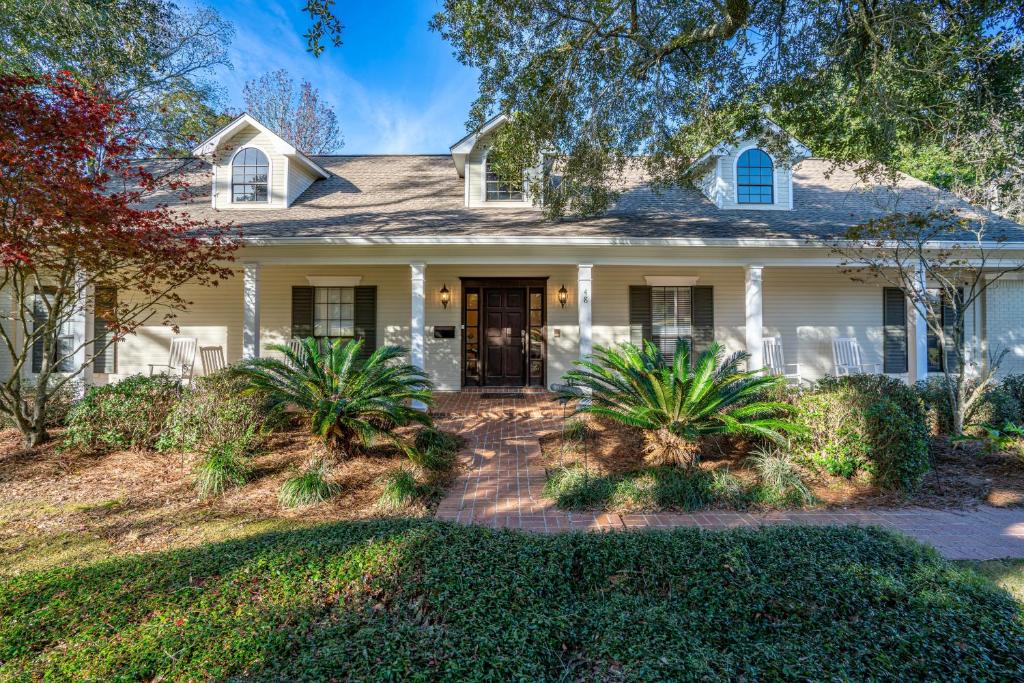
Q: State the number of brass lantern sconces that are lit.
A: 2